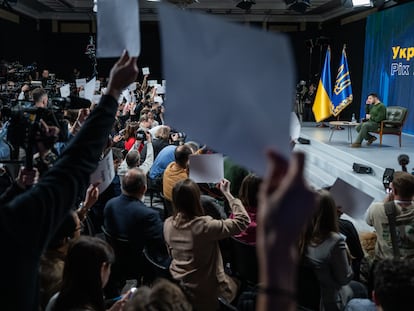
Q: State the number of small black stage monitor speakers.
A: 2